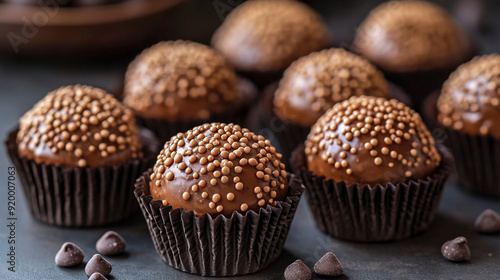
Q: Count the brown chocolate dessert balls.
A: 8